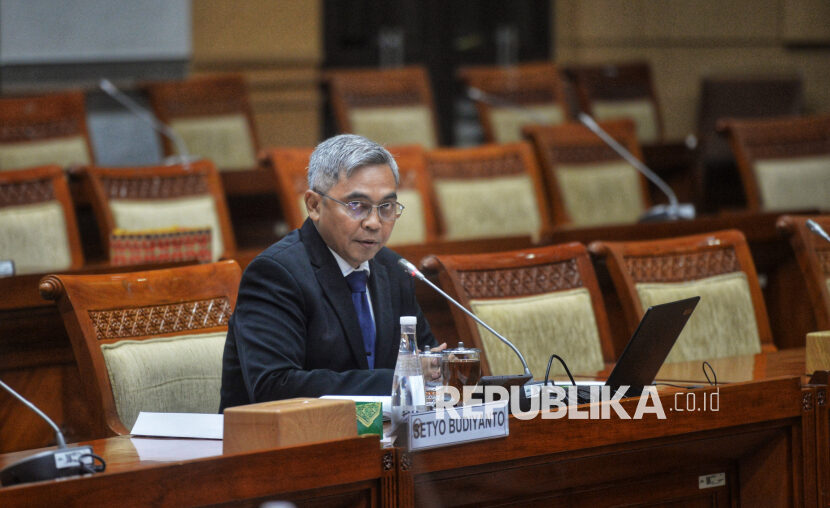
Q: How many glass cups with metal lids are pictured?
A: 2